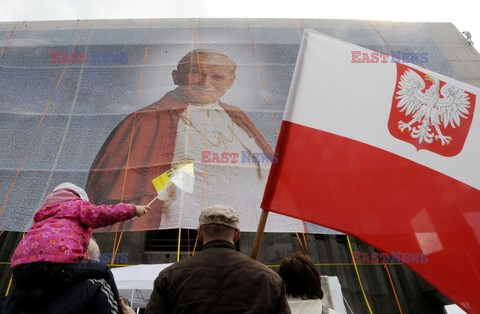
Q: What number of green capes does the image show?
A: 0